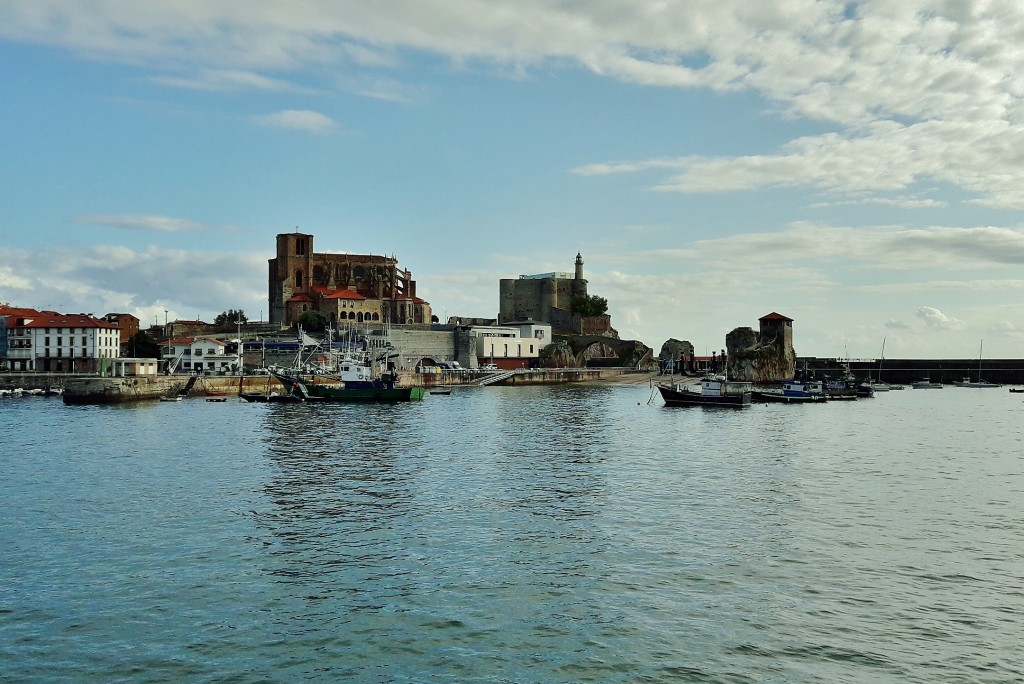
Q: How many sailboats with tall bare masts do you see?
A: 2